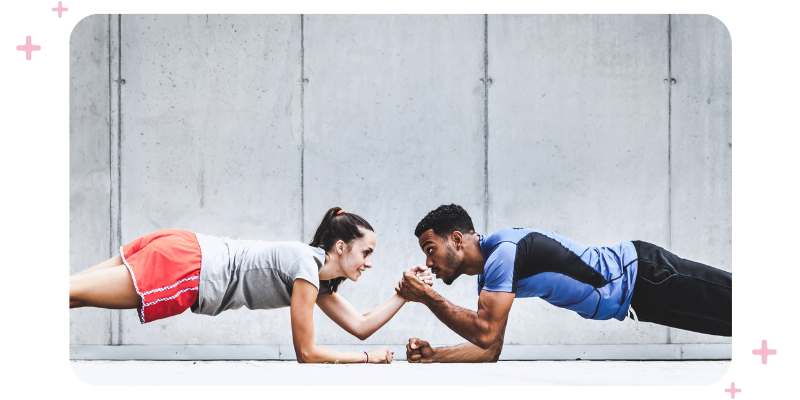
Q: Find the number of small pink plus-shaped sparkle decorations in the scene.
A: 4